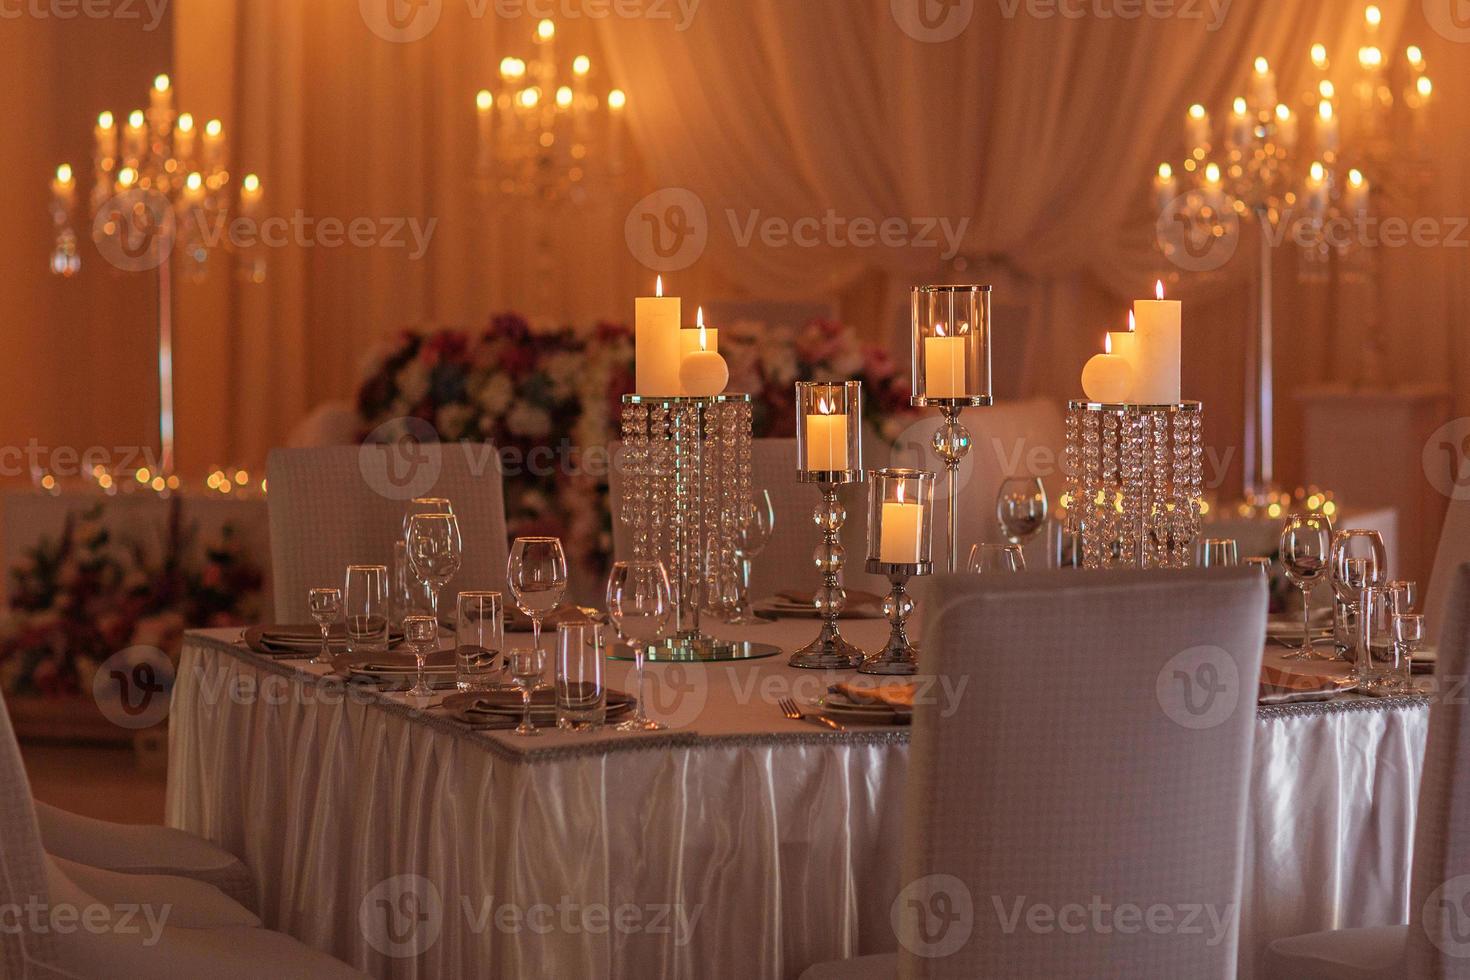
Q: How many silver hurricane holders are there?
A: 3